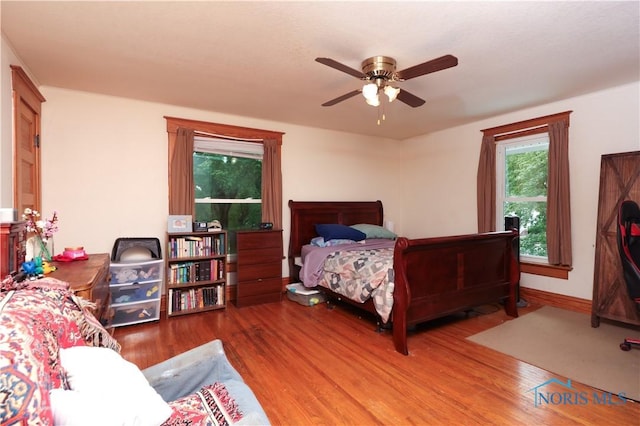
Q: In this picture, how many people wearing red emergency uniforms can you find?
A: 0